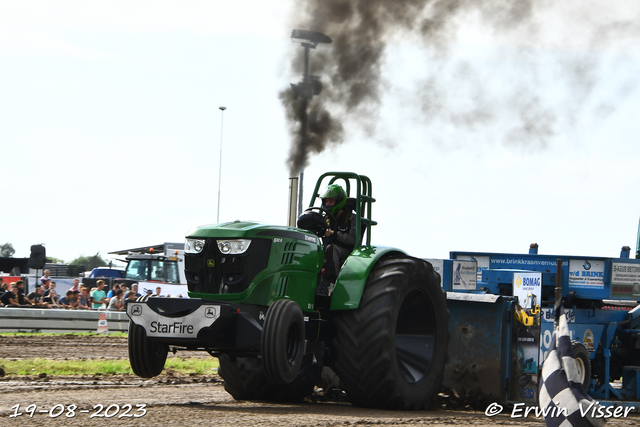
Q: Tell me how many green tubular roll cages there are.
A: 1